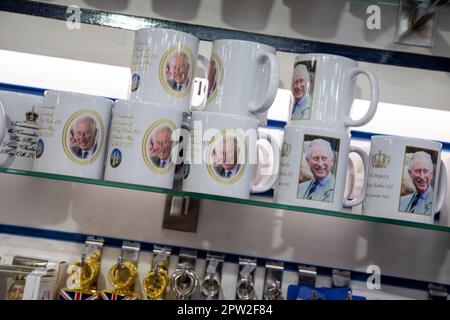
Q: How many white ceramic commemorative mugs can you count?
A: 9